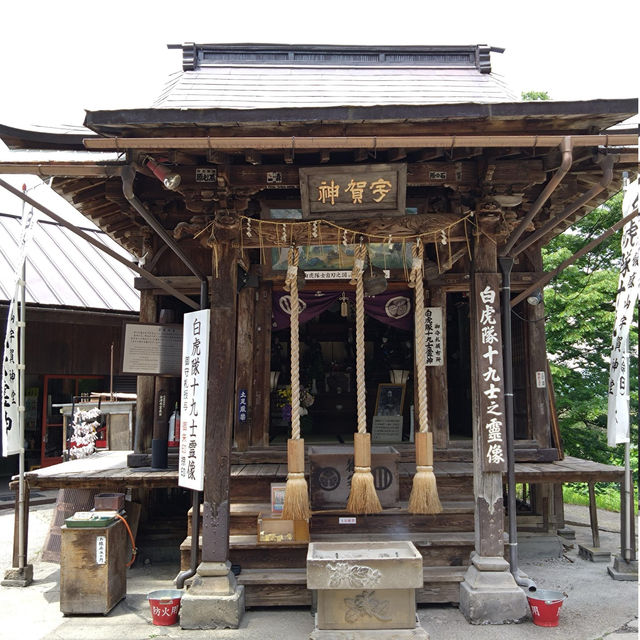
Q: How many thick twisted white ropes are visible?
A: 3